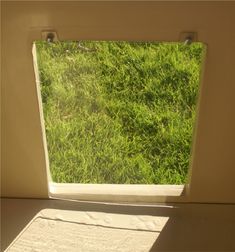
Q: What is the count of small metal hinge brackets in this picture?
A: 2